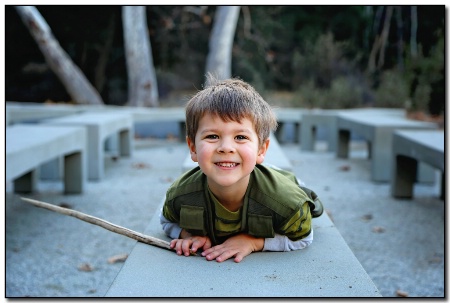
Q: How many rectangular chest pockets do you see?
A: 2